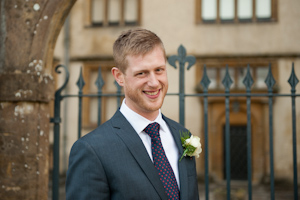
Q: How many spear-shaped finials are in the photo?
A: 8